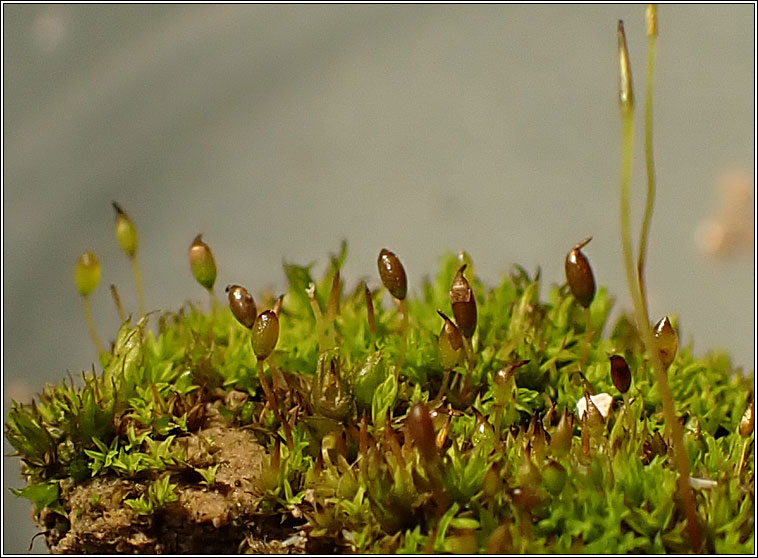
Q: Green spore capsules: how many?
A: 3